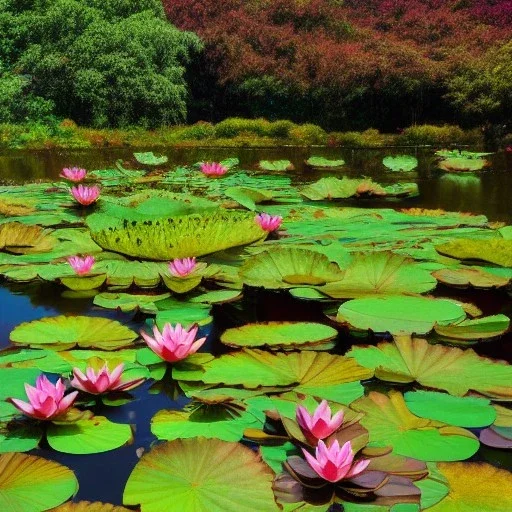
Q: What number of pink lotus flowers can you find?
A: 11